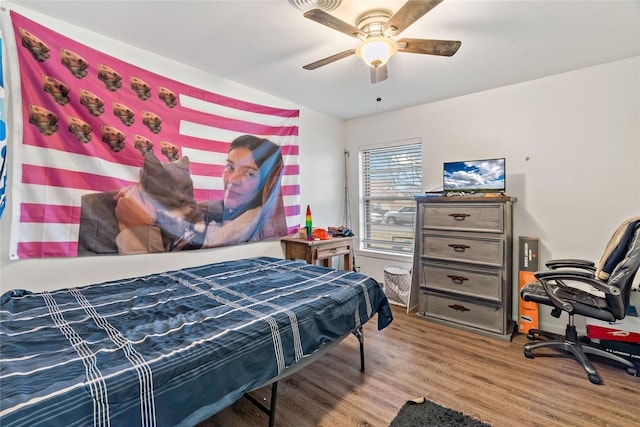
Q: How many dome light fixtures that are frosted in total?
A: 1